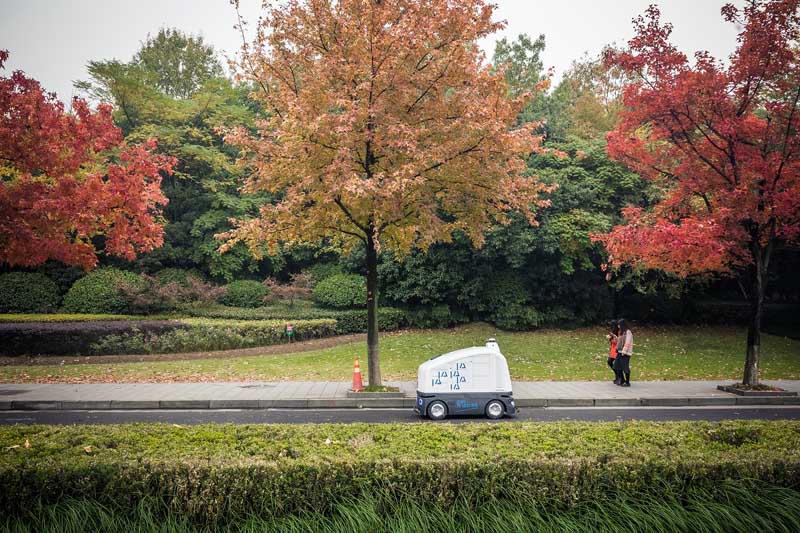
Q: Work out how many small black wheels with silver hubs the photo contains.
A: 2